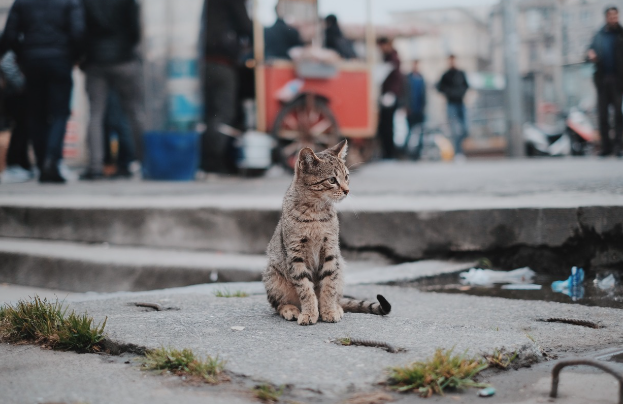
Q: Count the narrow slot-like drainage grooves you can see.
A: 3